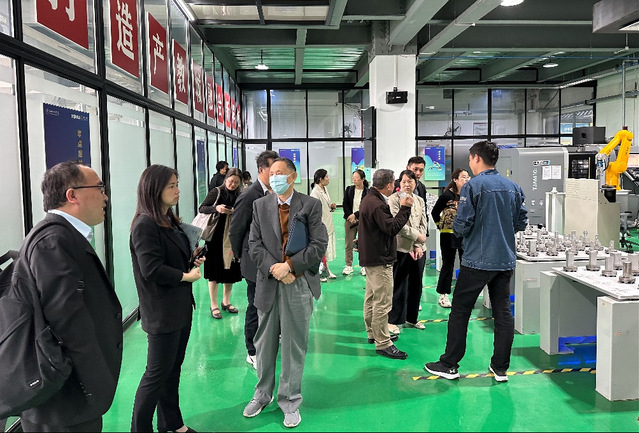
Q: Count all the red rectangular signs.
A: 10